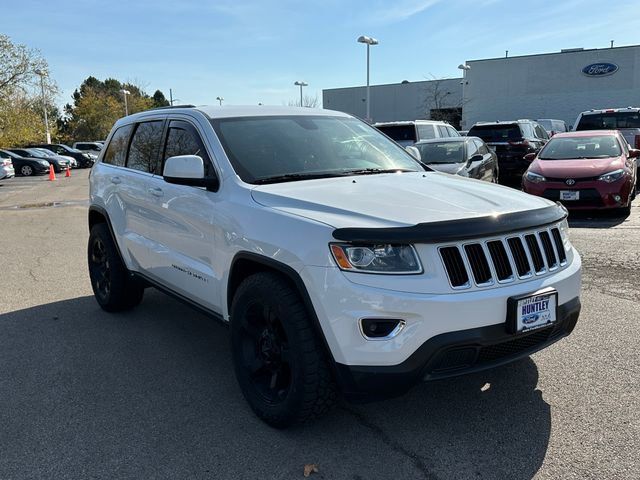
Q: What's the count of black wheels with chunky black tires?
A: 2